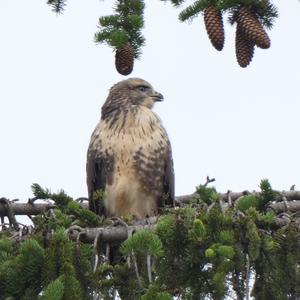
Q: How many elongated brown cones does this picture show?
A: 4